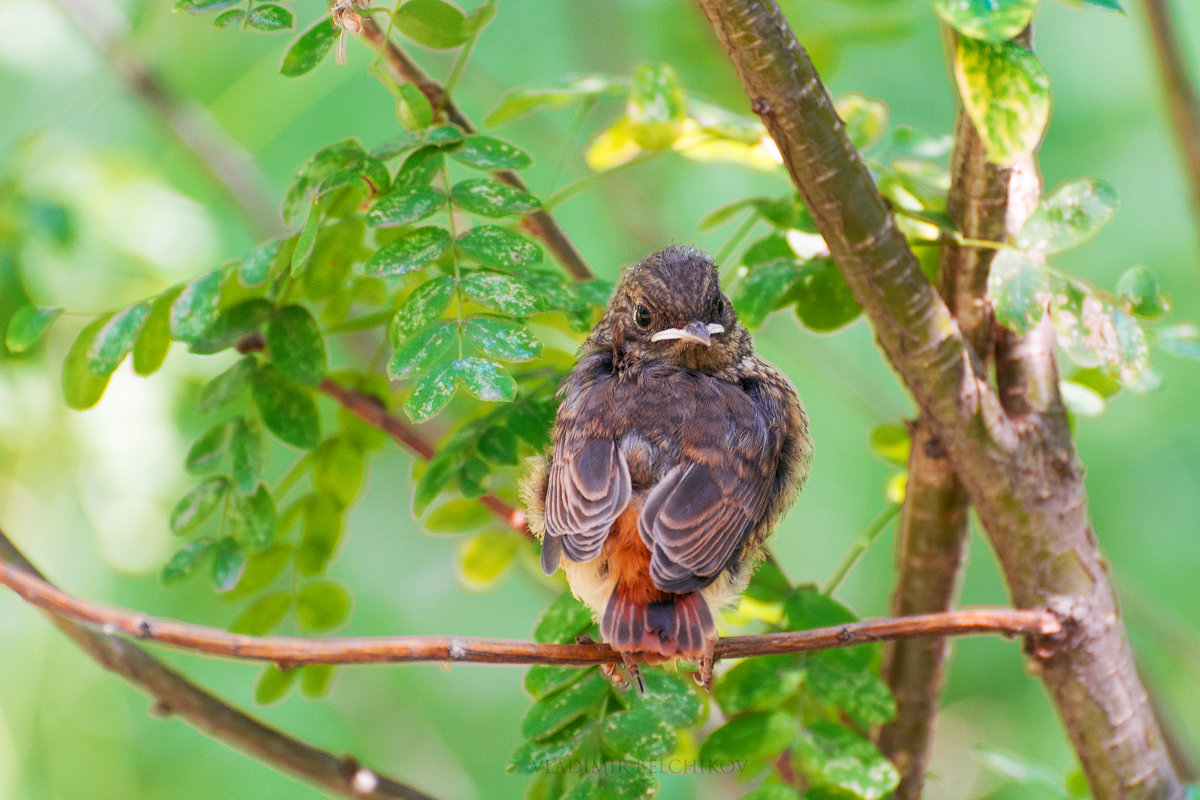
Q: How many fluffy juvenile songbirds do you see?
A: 1